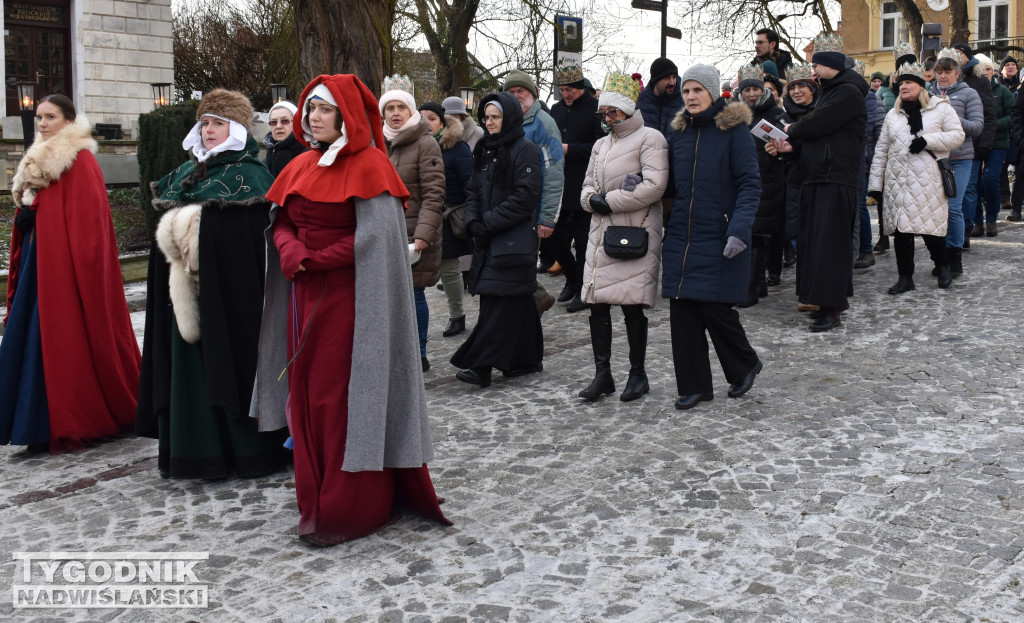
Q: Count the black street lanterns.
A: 4